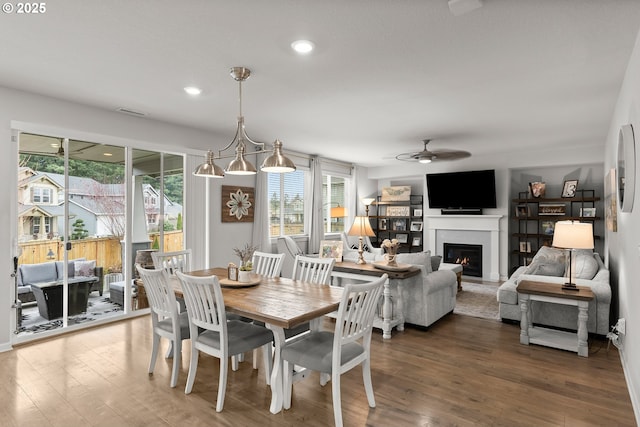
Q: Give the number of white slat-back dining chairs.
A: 6